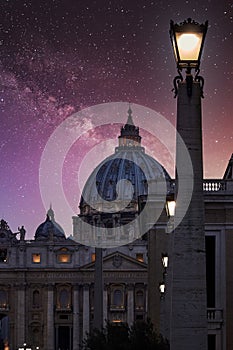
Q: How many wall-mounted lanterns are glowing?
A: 3